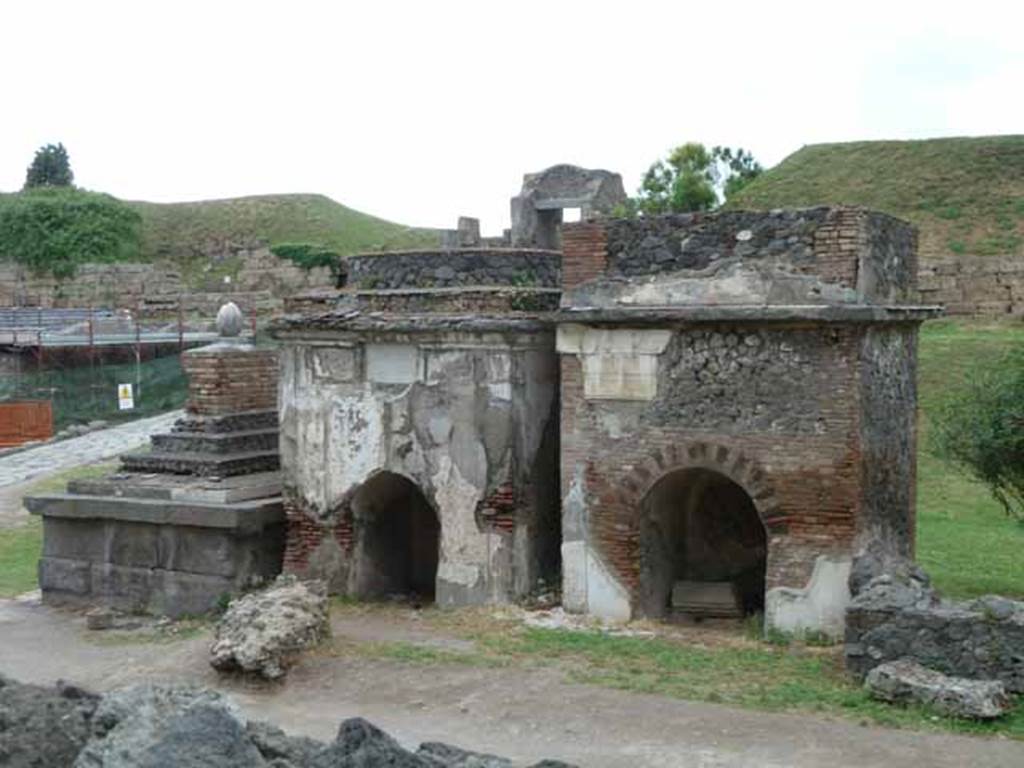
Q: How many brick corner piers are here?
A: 2